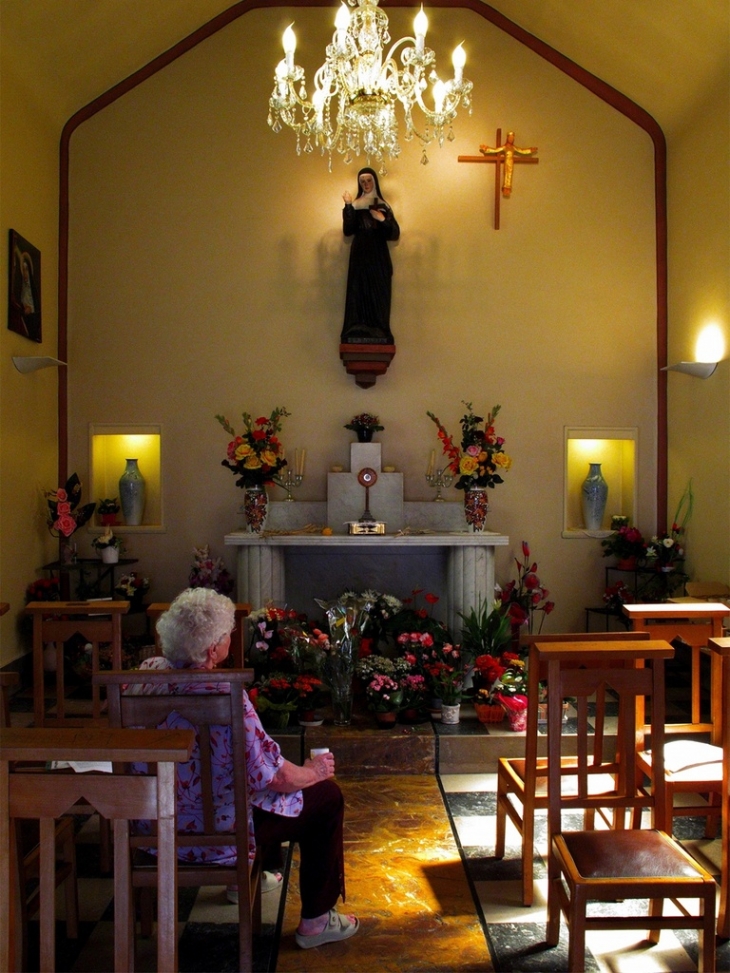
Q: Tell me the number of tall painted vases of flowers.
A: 2